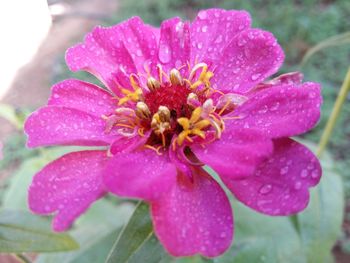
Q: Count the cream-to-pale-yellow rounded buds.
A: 6